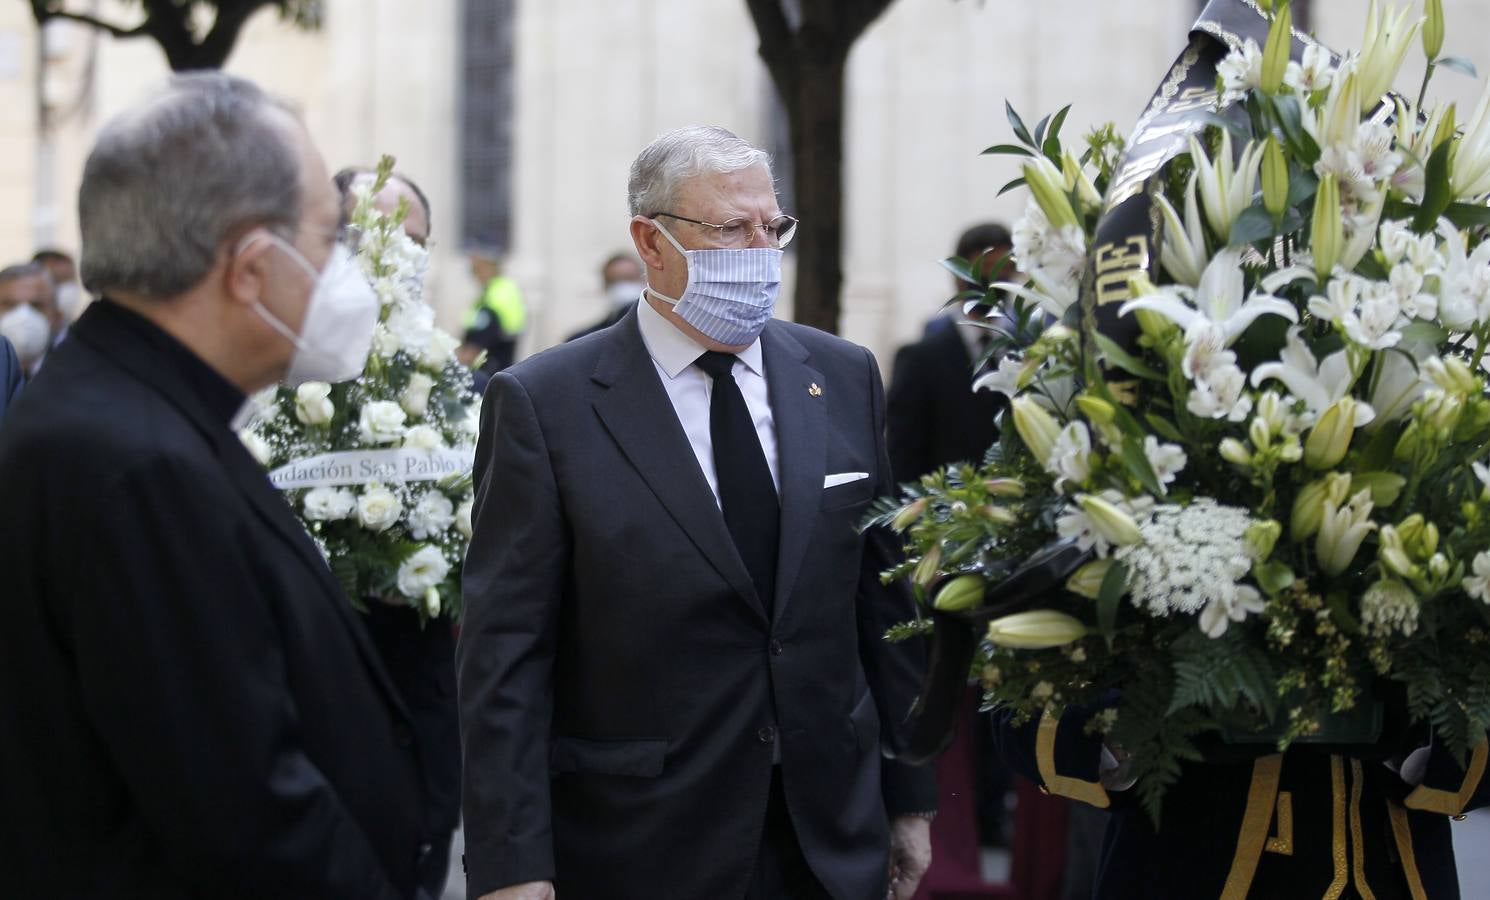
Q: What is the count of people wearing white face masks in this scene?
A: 4